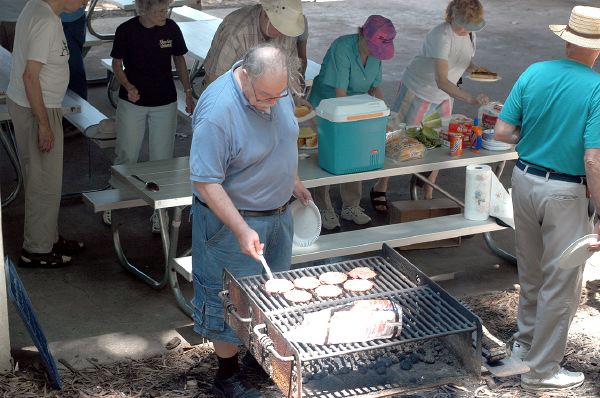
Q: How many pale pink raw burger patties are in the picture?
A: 7